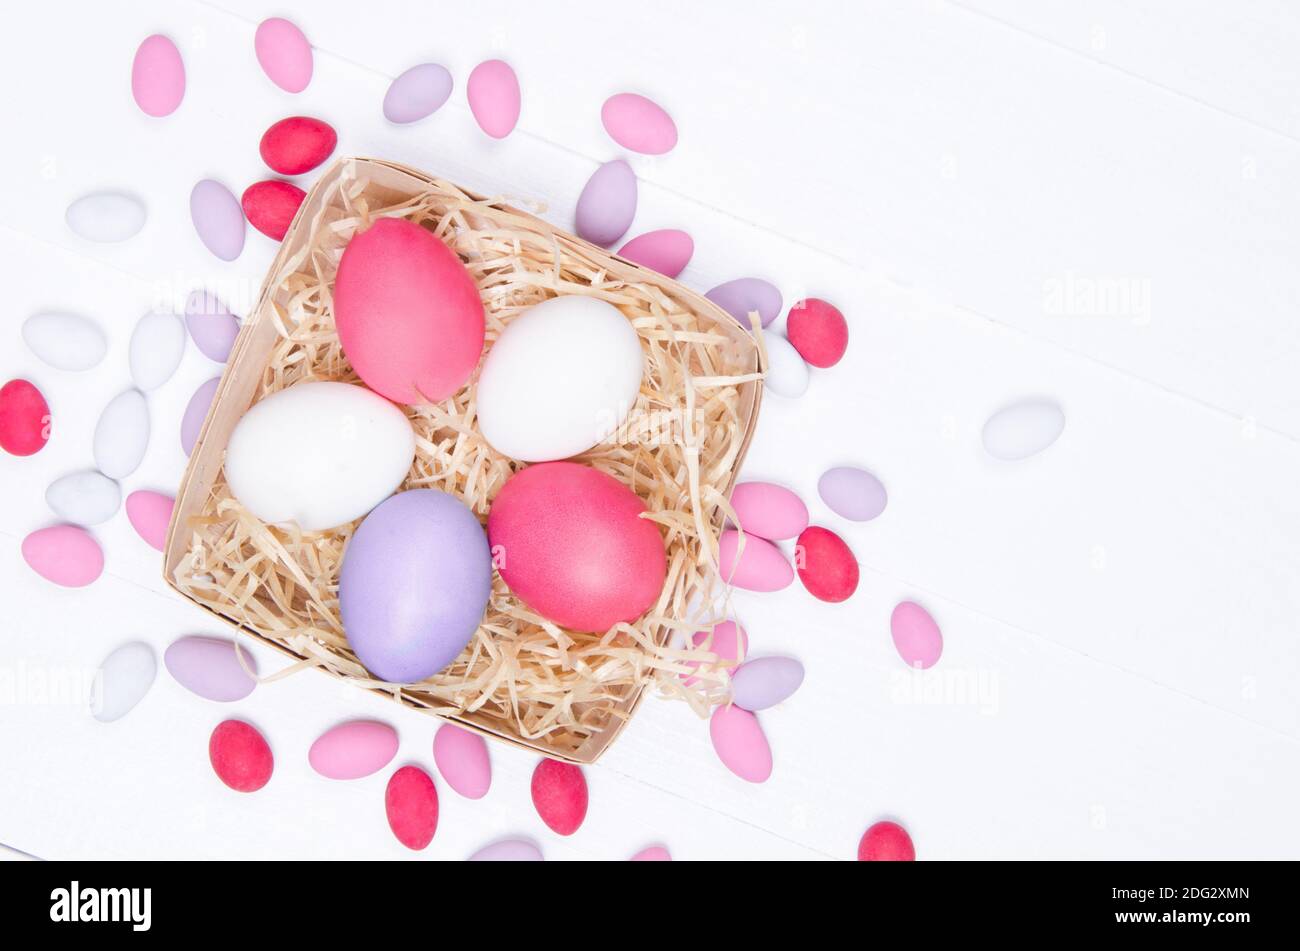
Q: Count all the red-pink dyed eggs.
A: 2